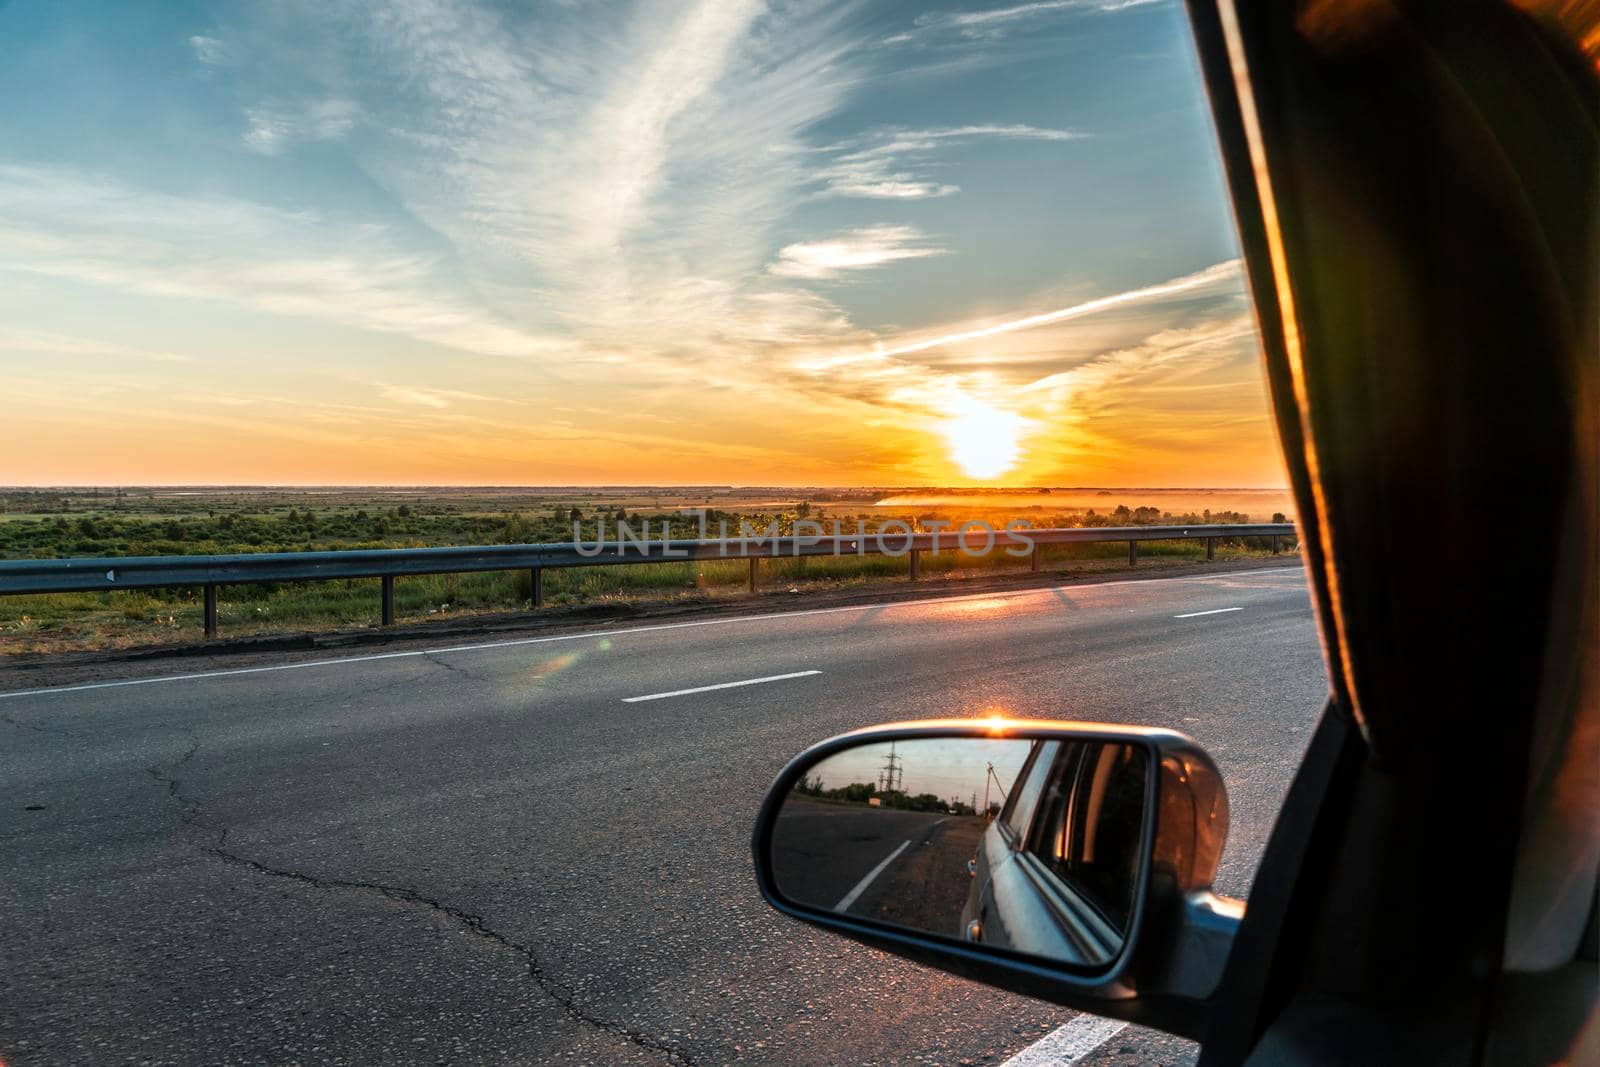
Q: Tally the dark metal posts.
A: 9